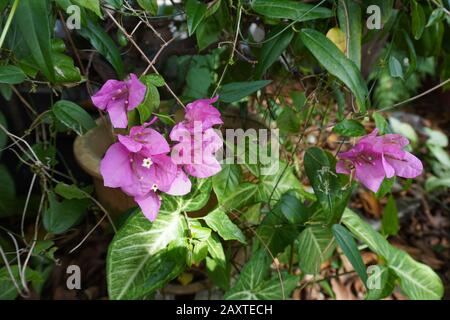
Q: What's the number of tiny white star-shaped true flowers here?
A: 2